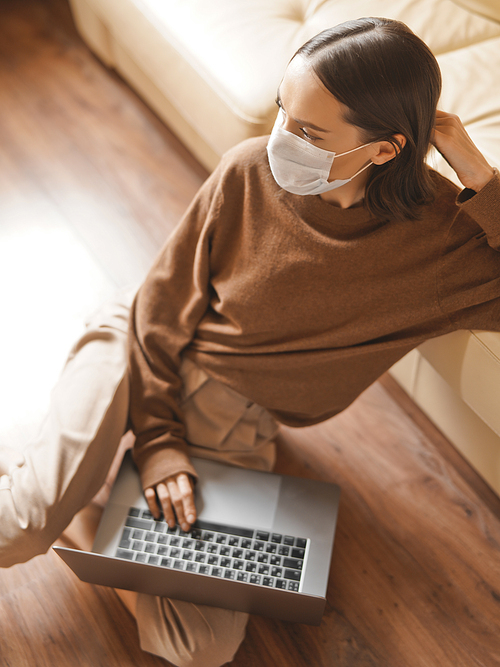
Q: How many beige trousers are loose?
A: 1